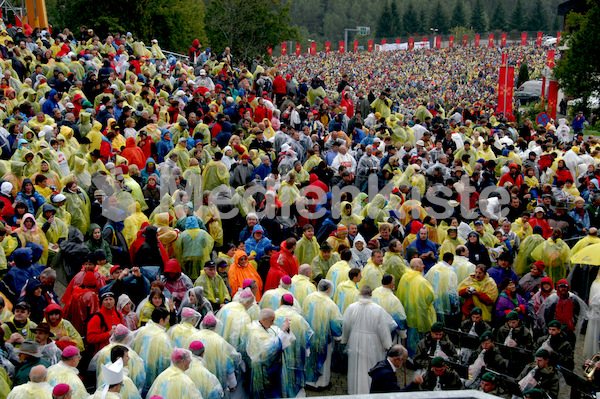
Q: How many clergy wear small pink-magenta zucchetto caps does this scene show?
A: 12